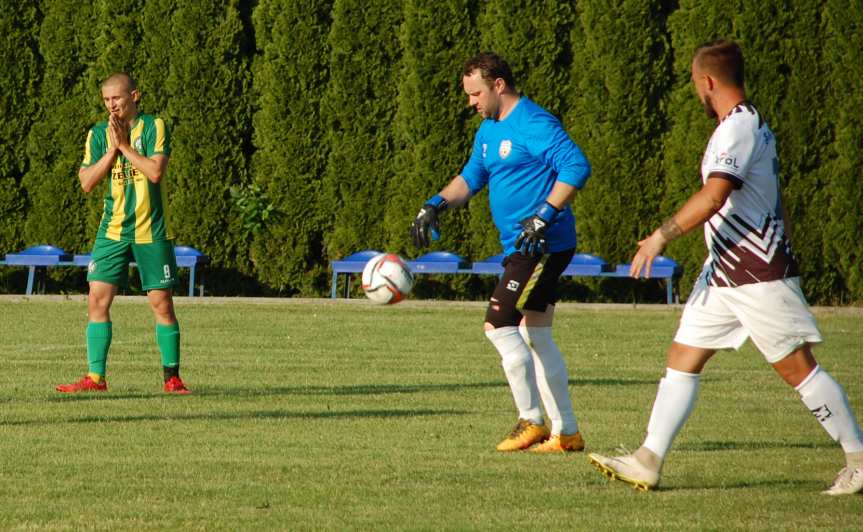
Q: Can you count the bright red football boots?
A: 2